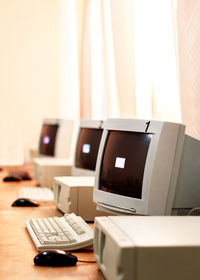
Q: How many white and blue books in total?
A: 0